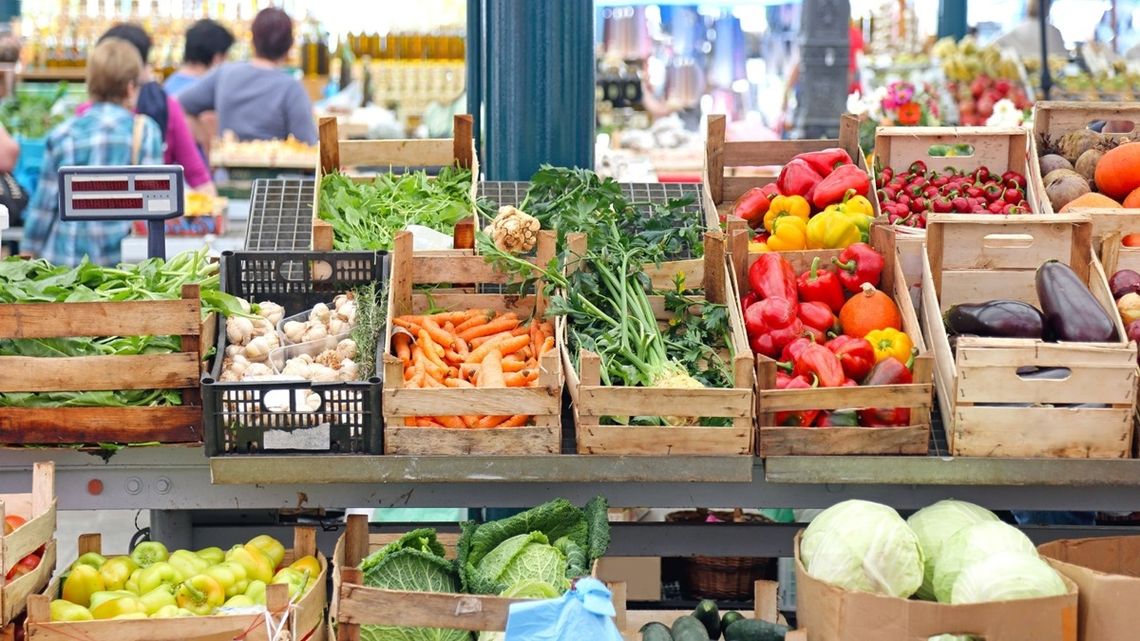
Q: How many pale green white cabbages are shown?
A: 4